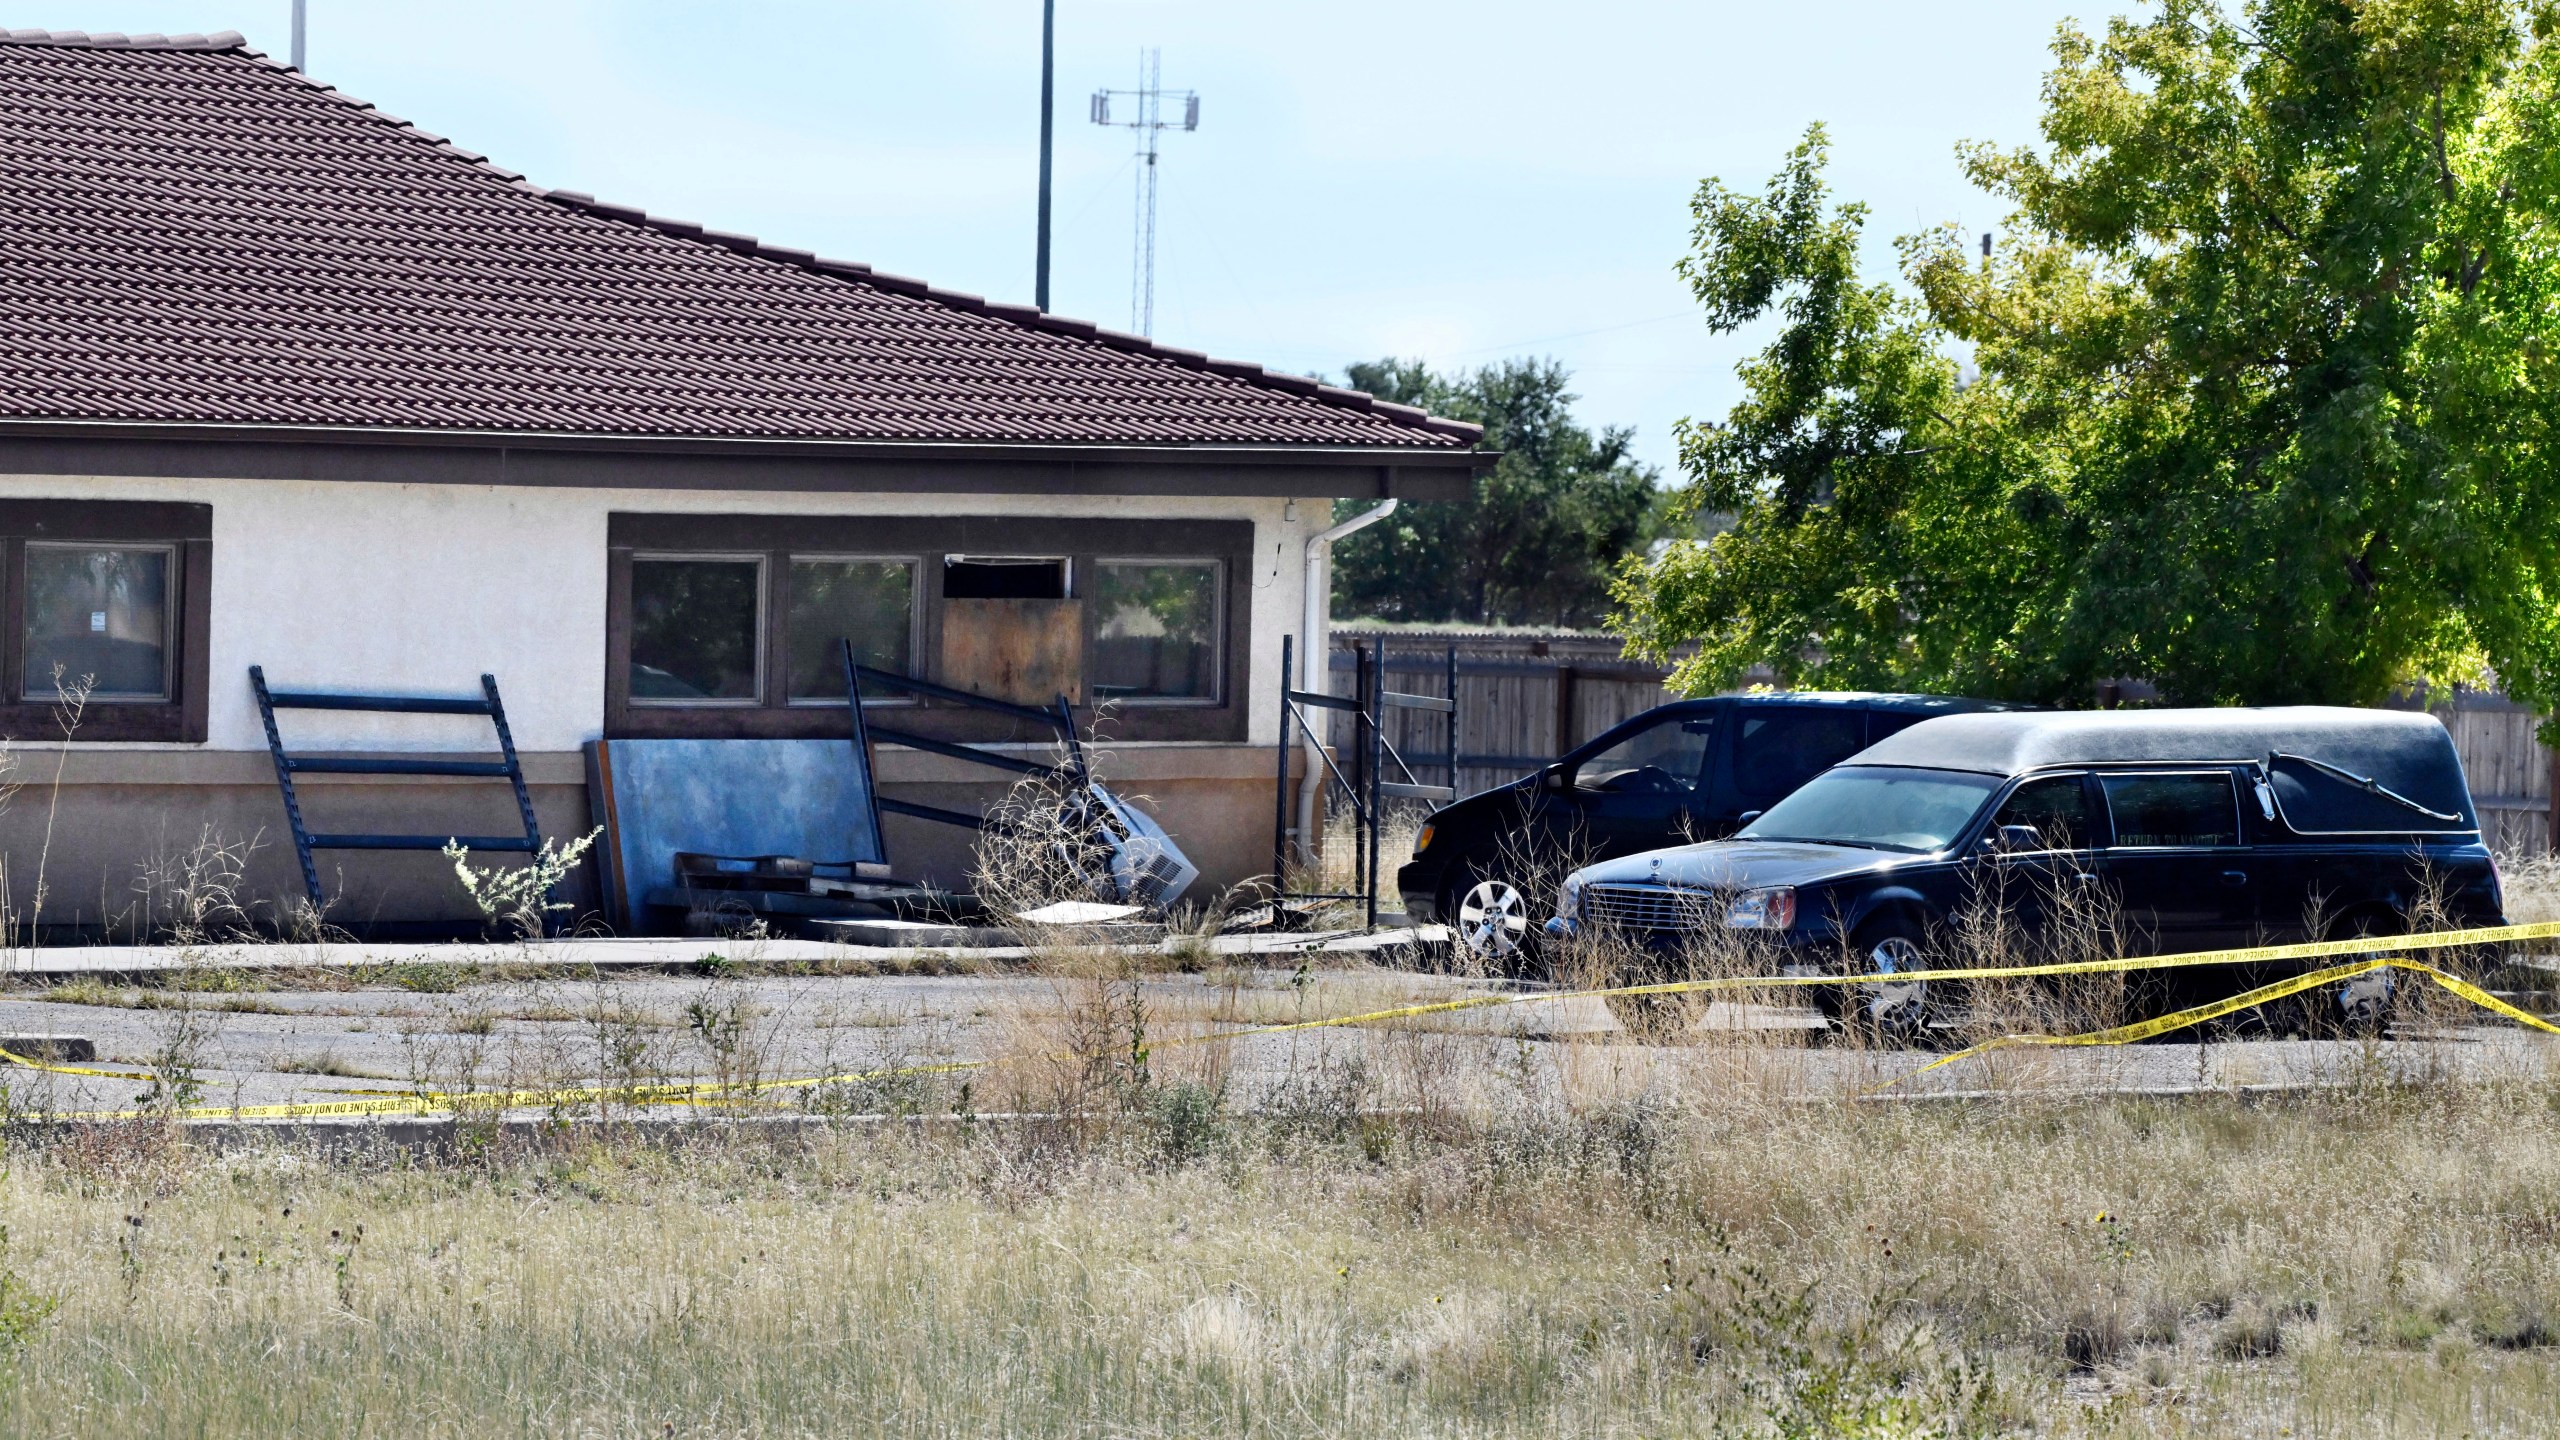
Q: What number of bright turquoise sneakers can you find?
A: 0